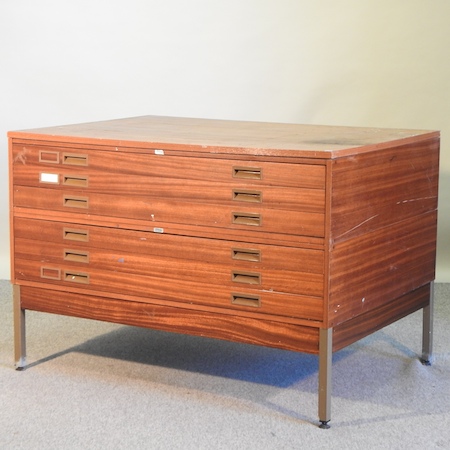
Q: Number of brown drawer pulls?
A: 12